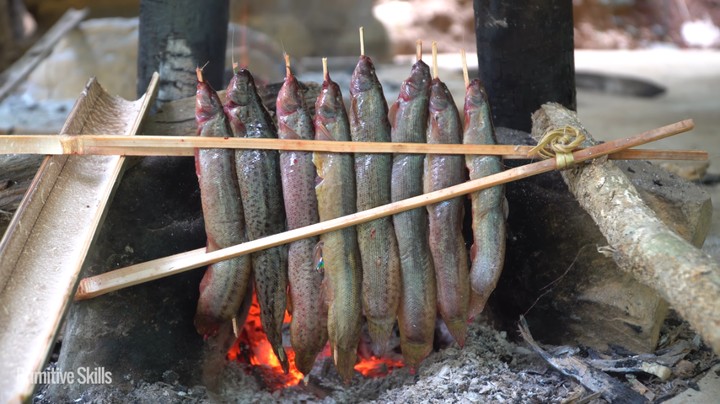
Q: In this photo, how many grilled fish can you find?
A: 8